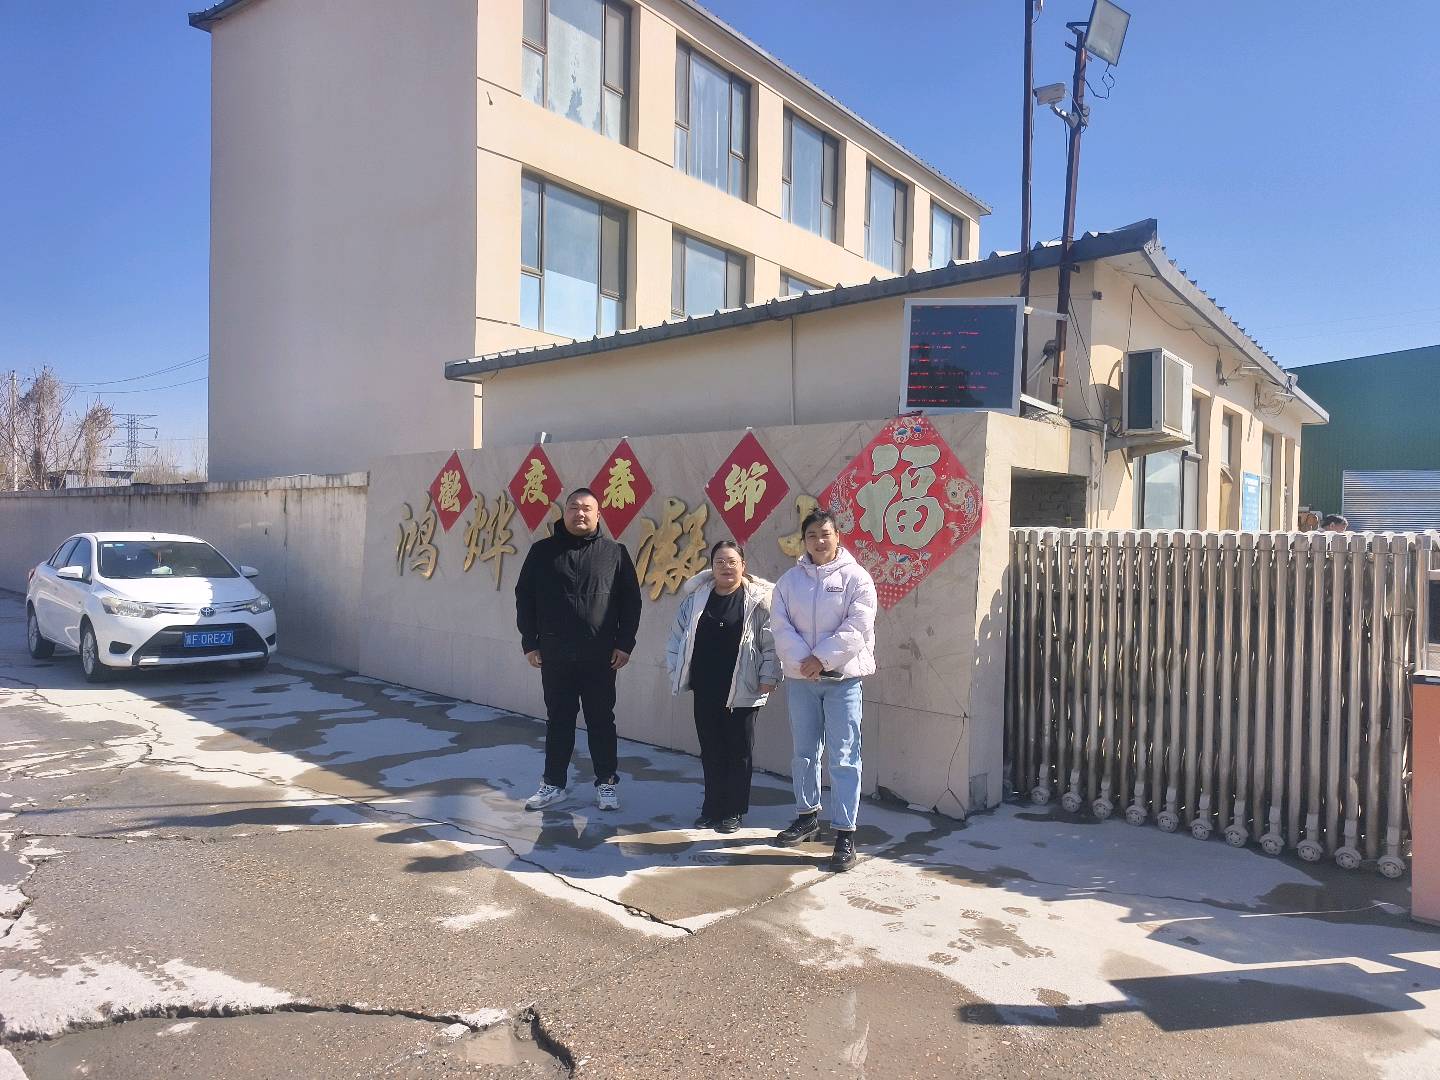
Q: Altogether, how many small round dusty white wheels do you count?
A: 11